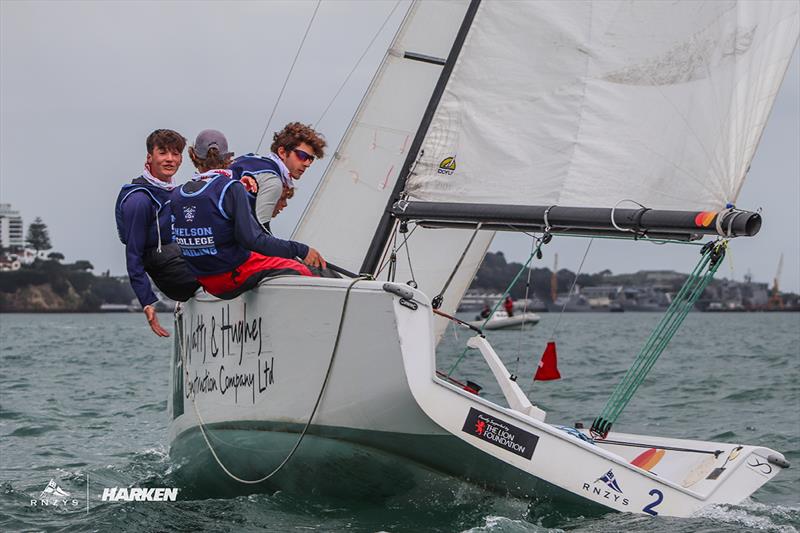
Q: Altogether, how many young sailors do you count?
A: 4